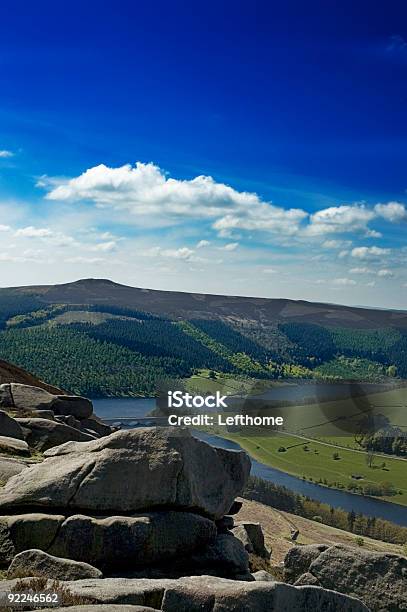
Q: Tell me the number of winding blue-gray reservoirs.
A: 1